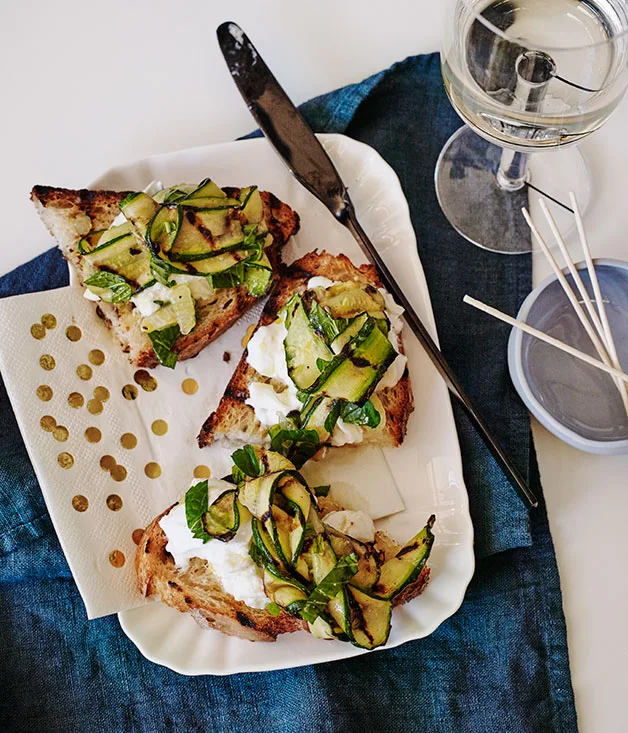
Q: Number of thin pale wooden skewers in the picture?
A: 4